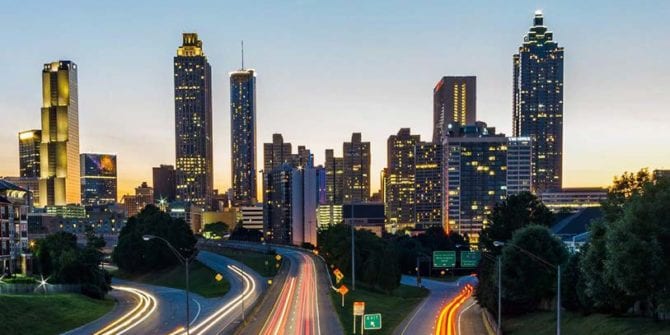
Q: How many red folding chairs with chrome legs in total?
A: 0